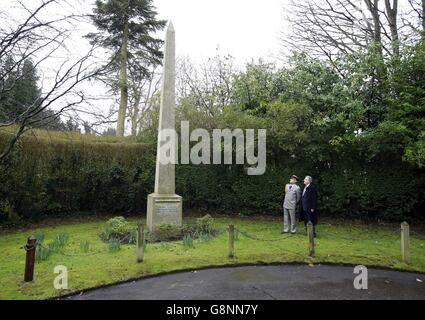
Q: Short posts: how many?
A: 5